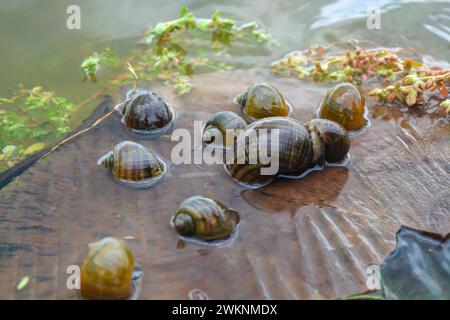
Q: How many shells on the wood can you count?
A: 9